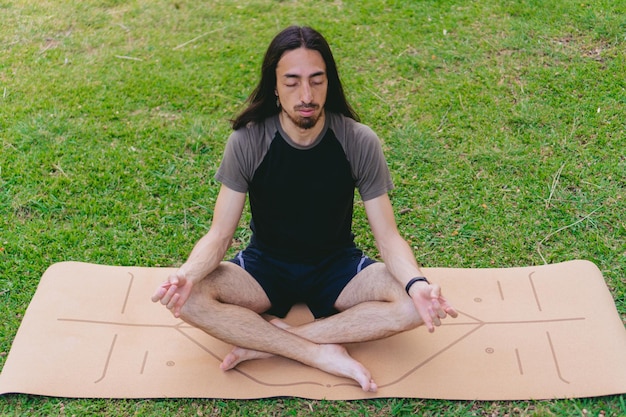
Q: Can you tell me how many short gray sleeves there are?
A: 2